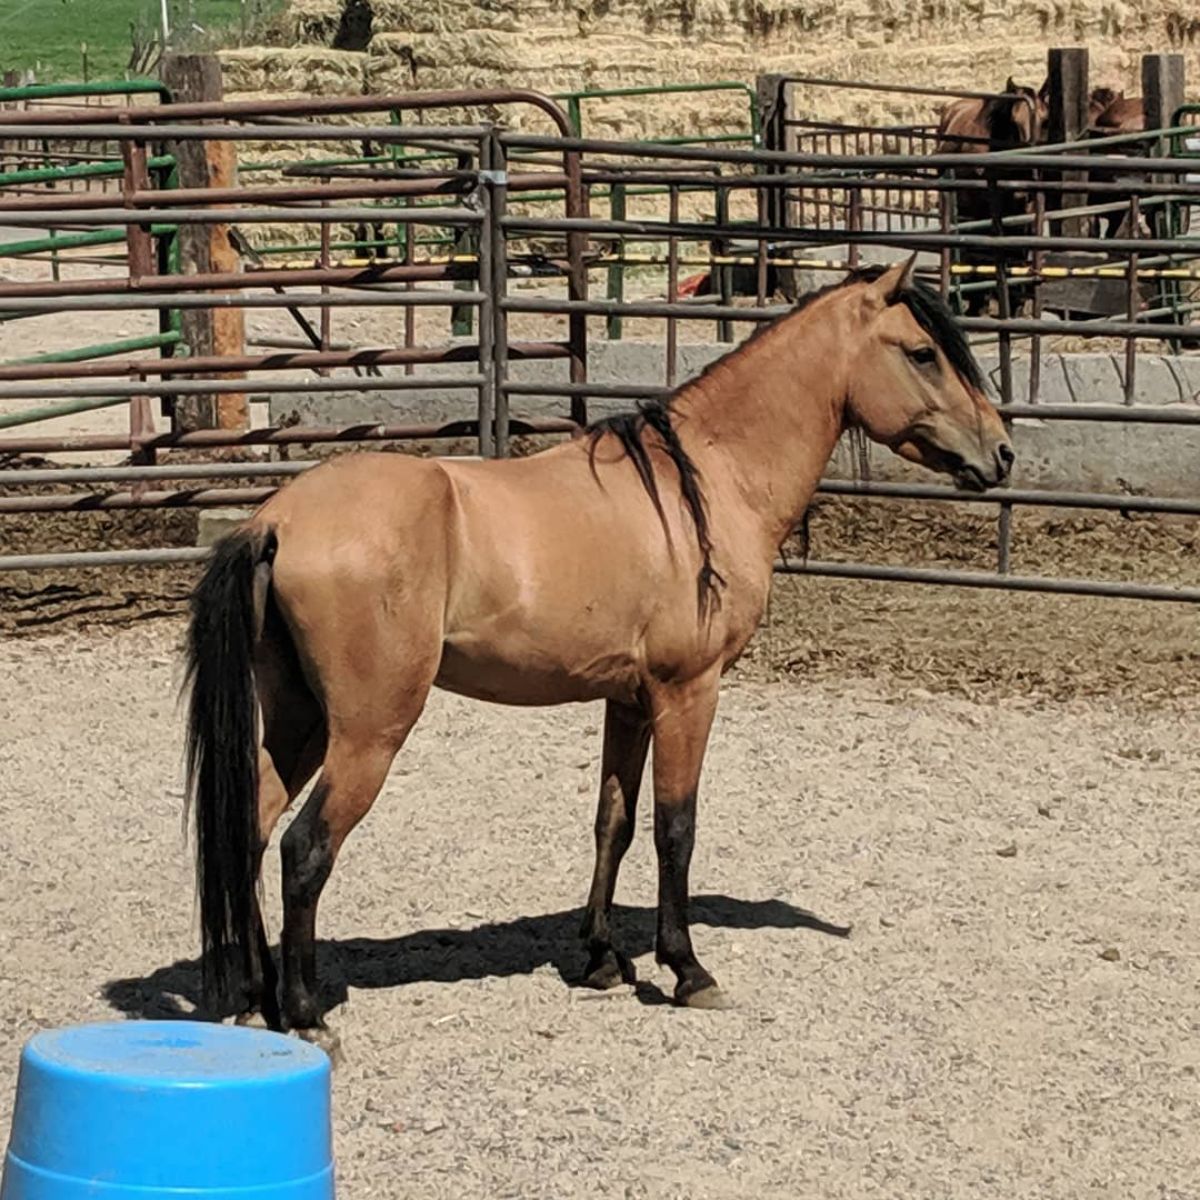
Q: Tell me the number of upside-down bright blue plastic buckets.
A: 1